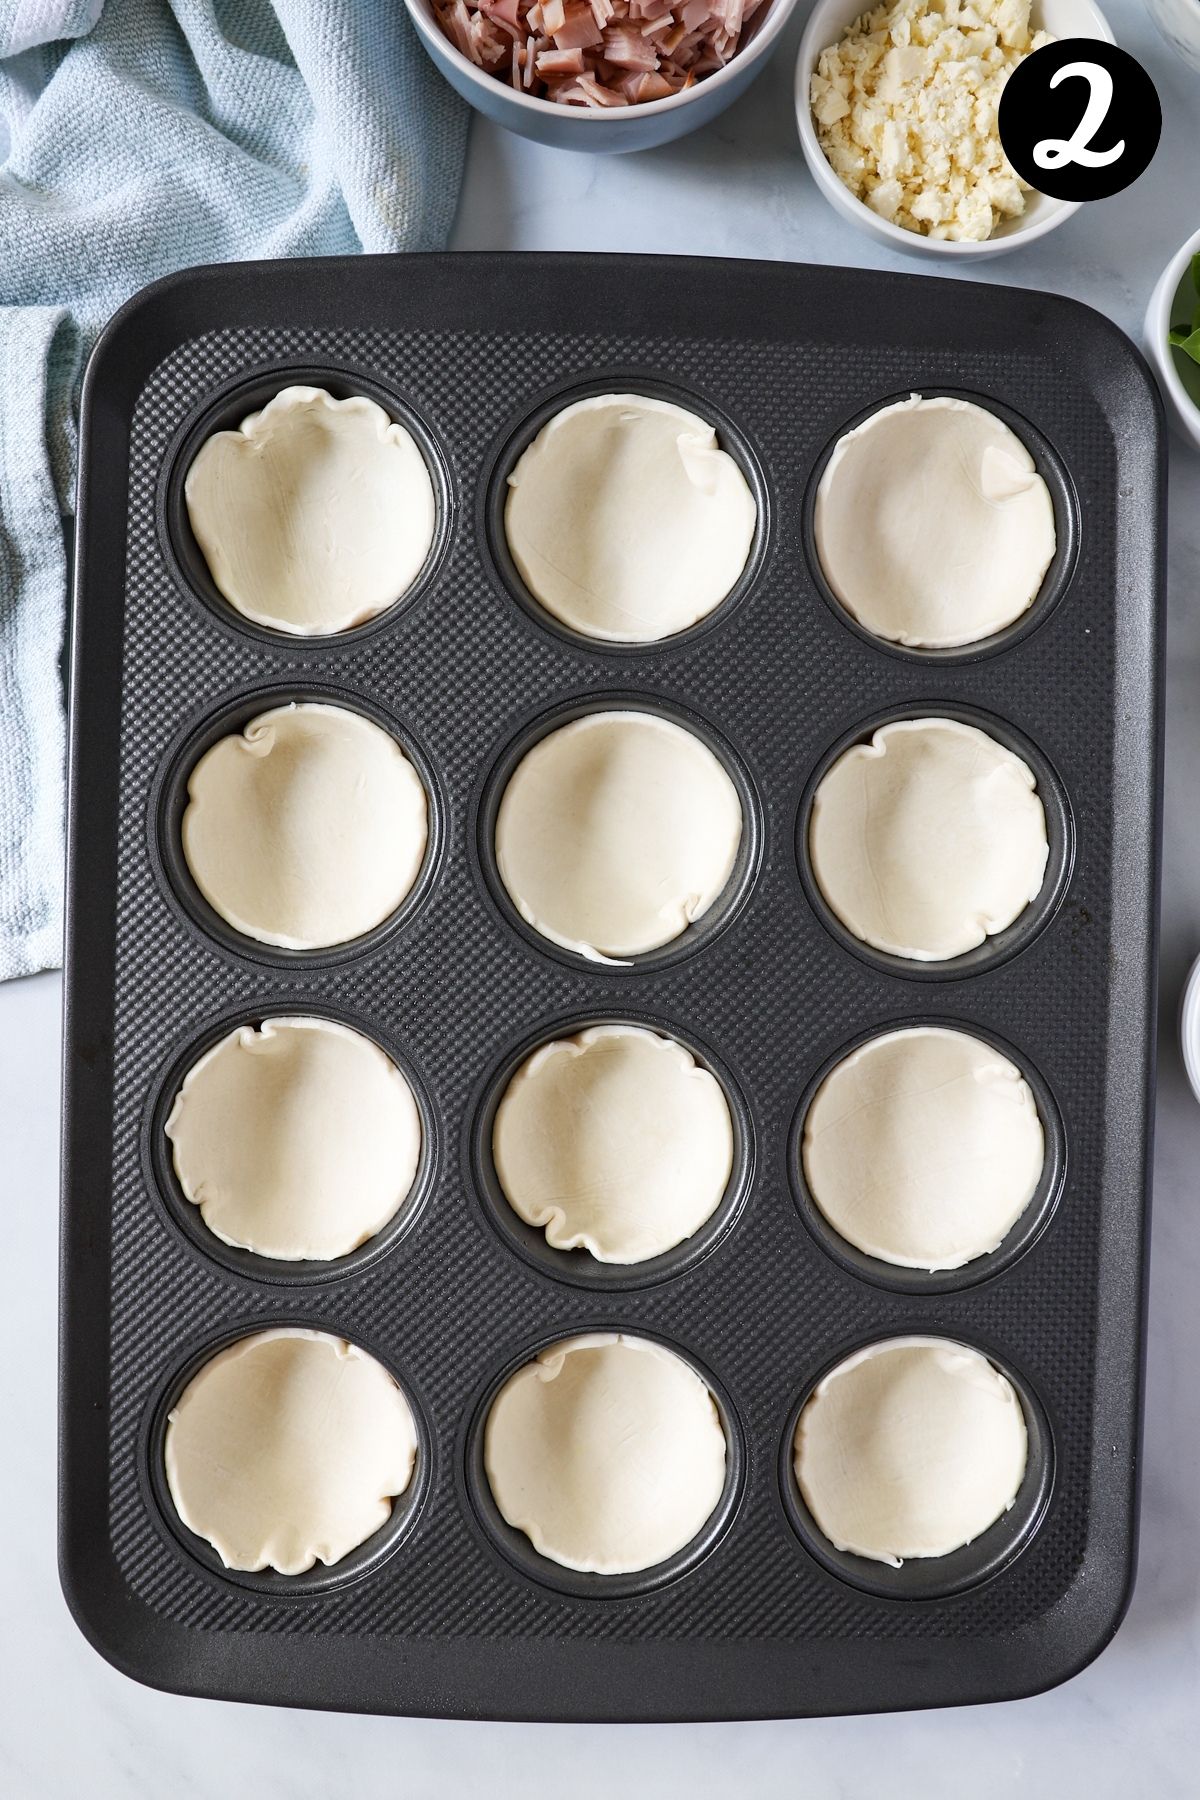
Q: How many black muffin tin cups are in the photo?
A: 12